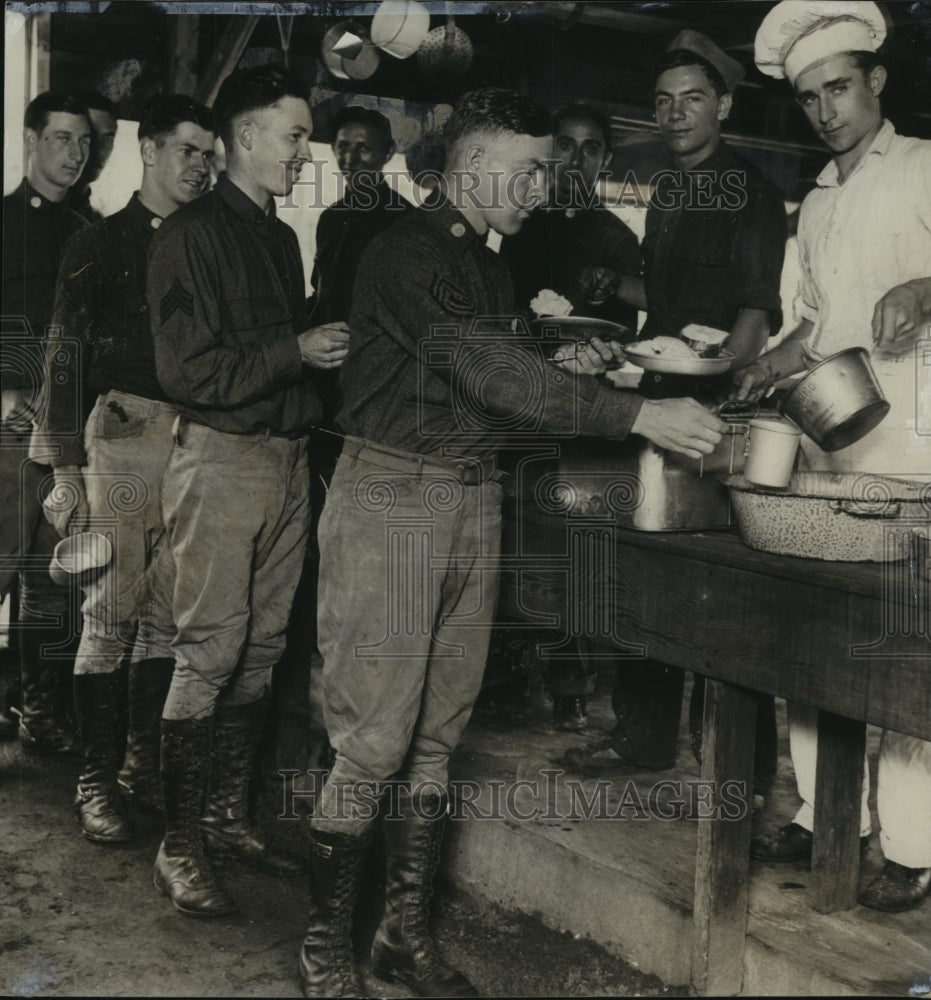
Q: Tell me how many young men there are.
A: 9